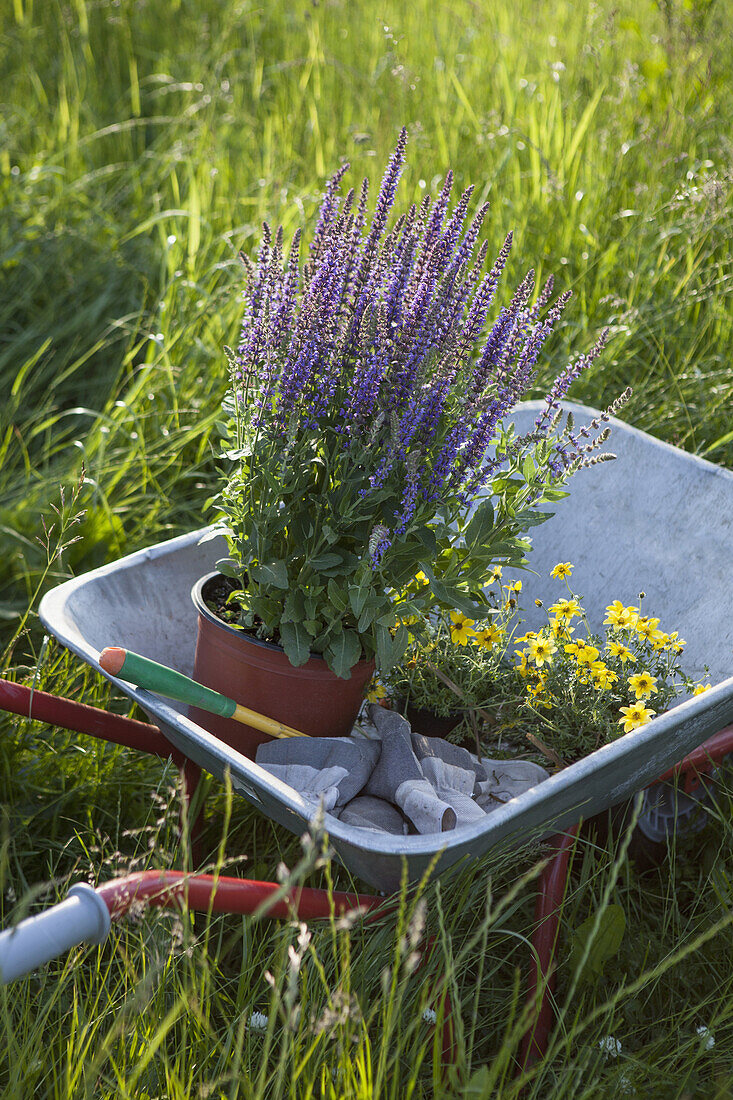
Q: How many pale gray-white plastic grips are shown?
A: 1